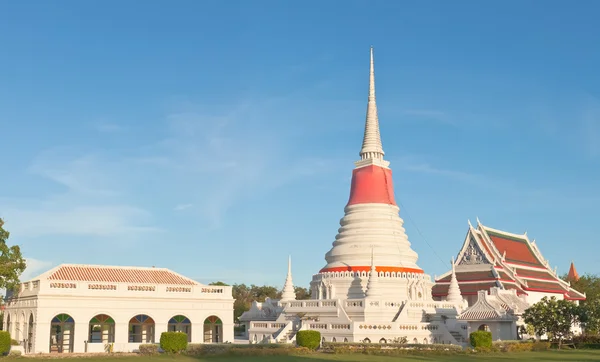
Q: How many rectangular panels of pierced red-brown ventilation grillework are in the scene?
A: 5